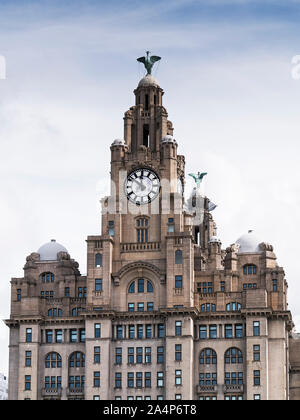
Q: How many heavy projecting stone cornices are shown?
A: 1